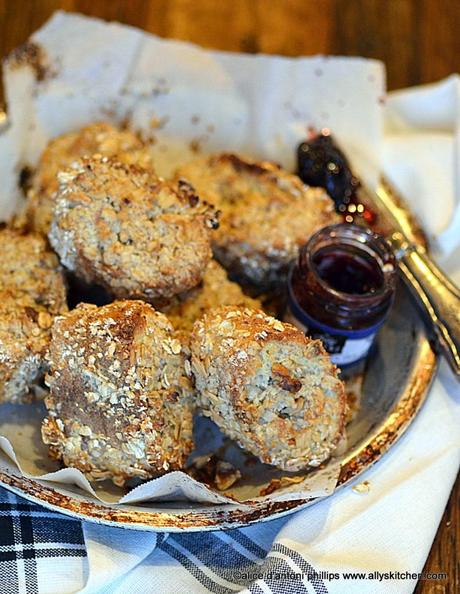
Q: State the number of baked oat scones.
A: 7